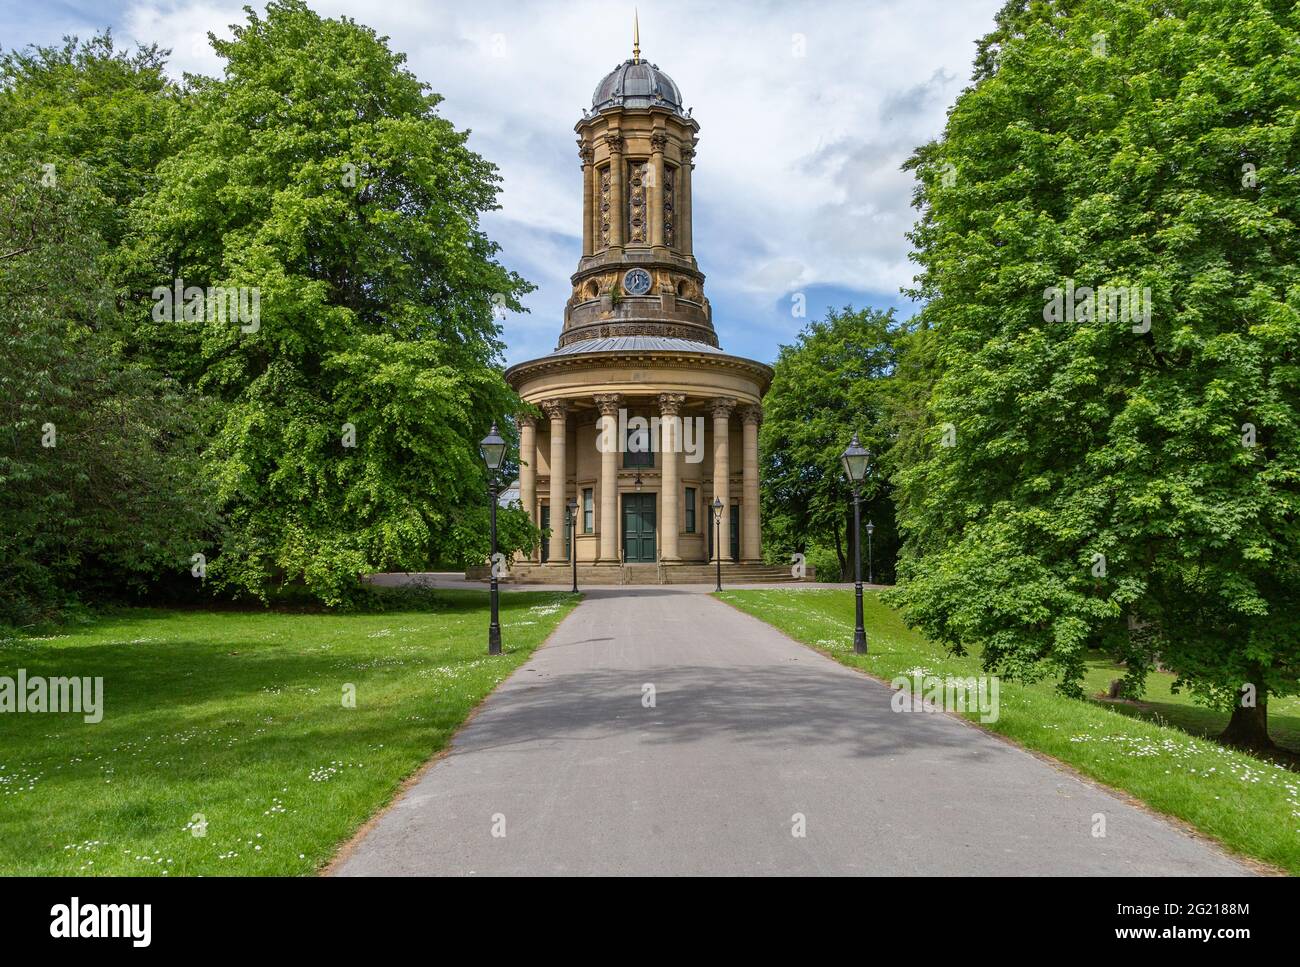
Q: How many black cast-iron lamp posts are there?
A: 5